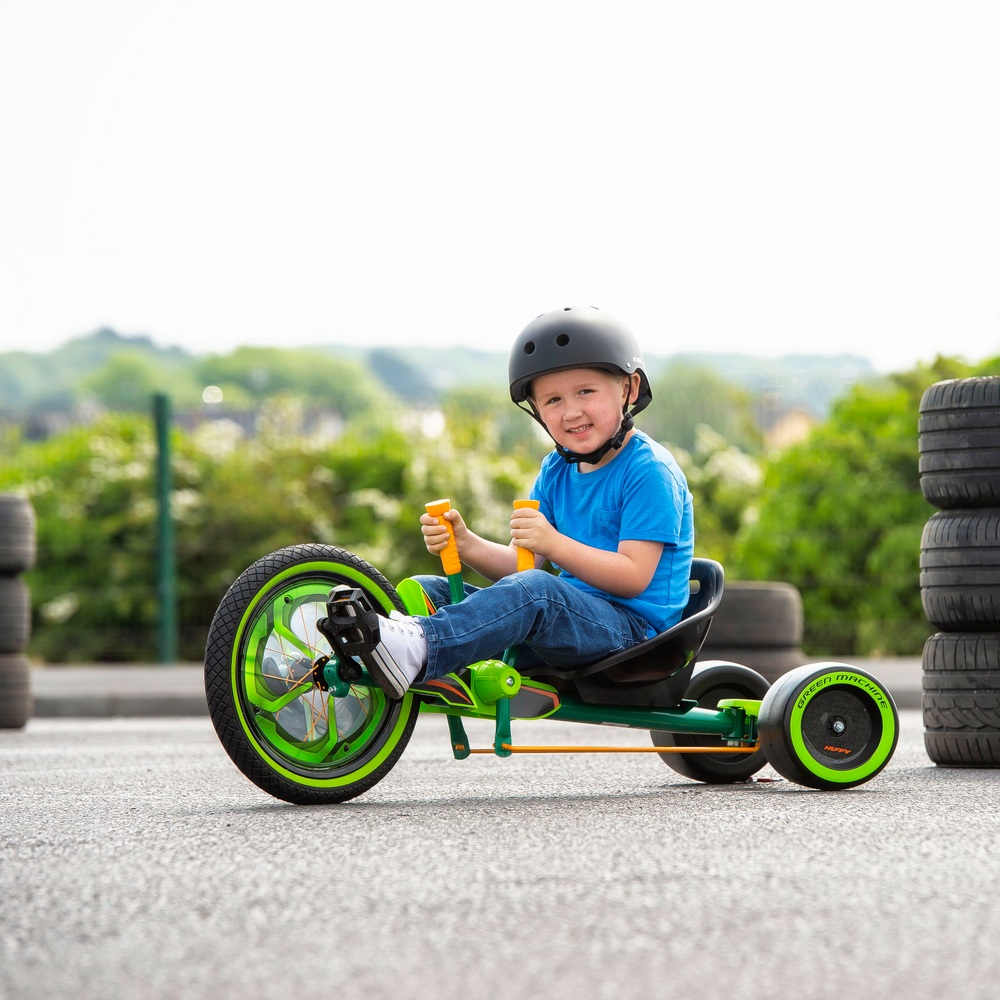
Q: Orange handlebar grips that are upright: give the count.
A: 2